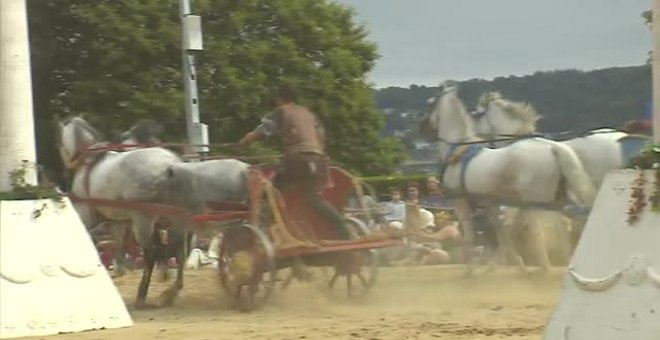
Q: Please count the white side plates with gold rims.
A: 0